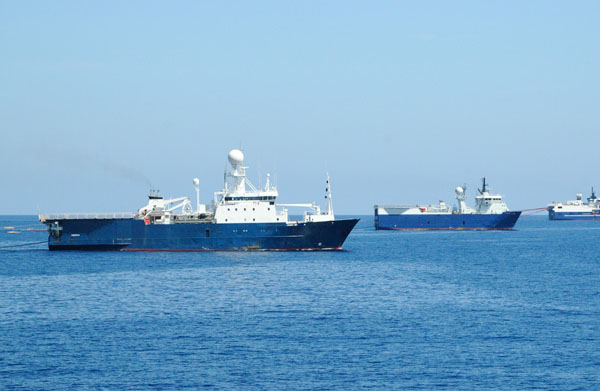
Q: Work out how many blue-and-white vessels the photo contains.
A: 3